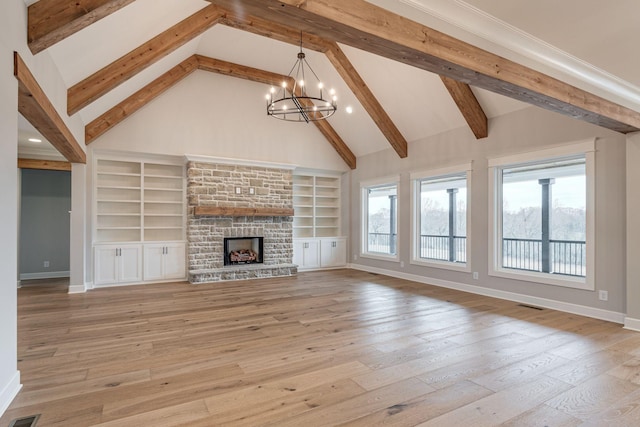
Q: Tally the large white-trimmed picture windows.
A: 3